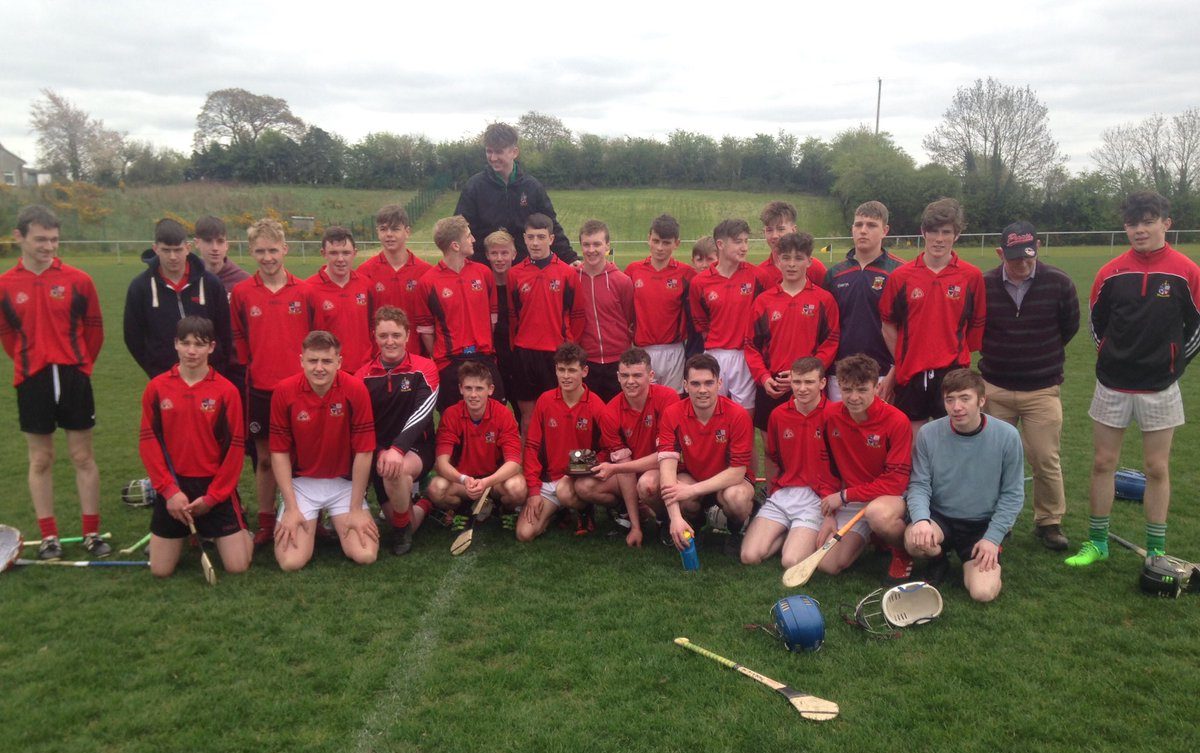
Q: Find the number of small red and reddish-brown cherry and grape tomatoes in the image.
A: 0